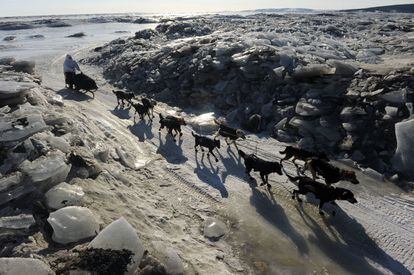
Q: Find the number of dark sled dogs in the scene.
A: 10